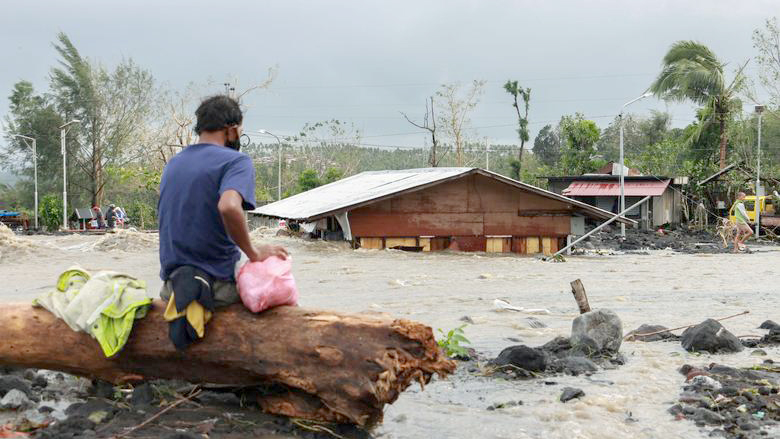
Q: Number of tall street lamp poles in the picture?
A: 5